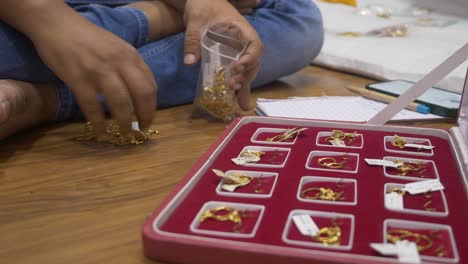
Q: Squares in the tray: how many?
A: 12